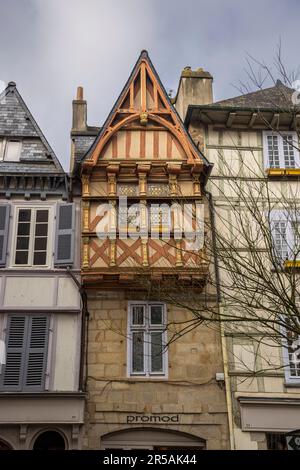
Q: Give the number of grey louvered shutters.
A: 4